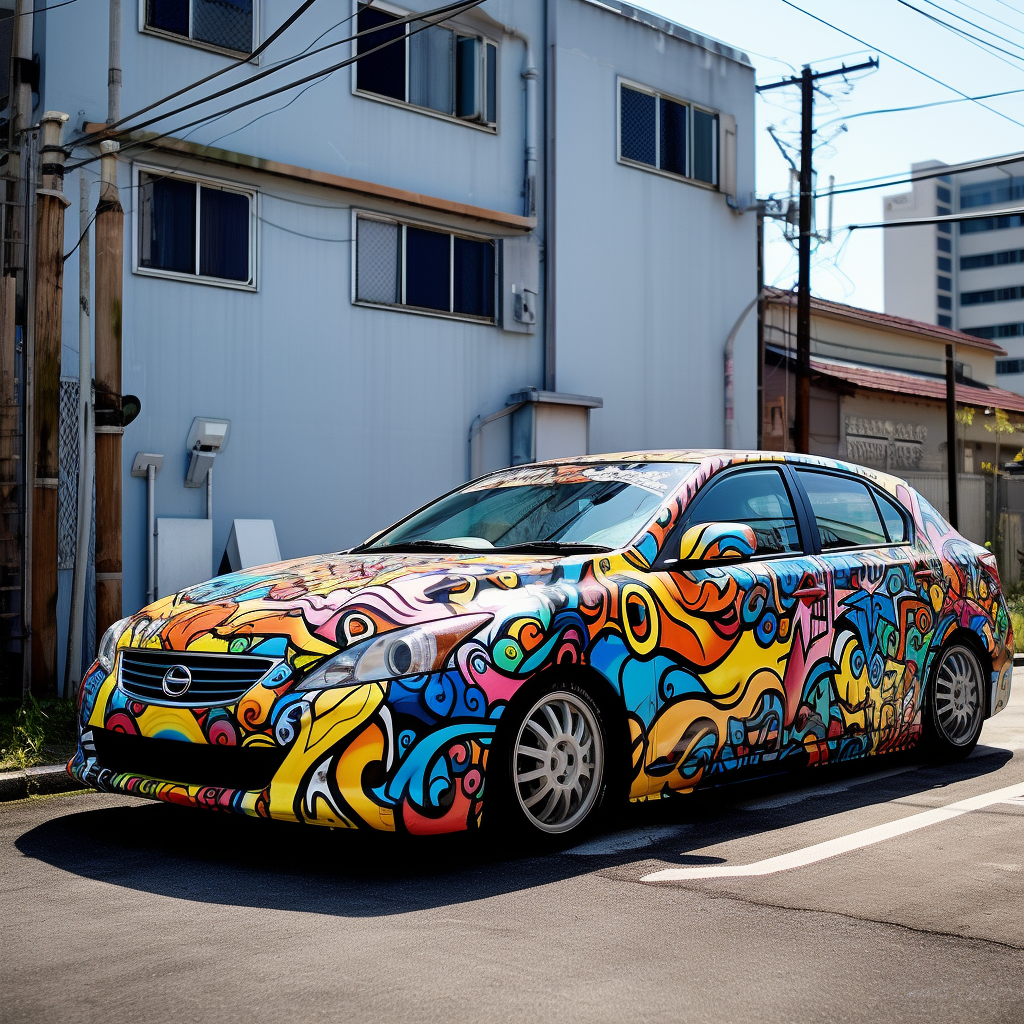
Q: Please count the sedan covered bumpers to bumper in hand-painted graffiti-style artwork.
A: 1